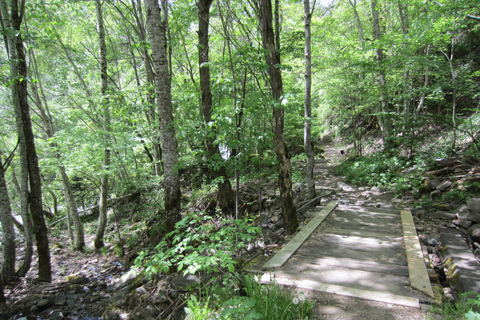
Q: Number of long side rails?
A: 2